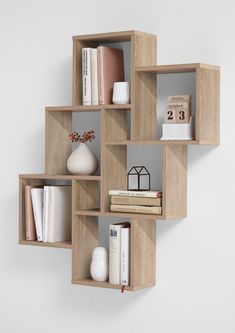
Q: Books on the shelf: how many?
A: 12